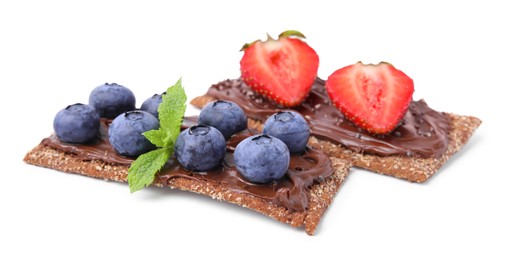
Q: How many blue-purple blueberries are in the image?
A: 8